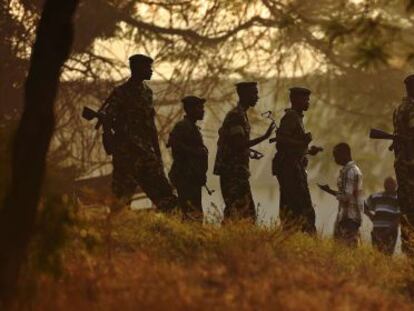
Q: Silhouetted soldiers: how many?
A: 5